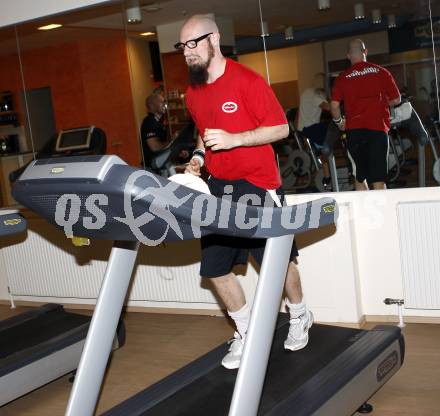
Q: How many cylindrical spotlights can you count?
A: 7